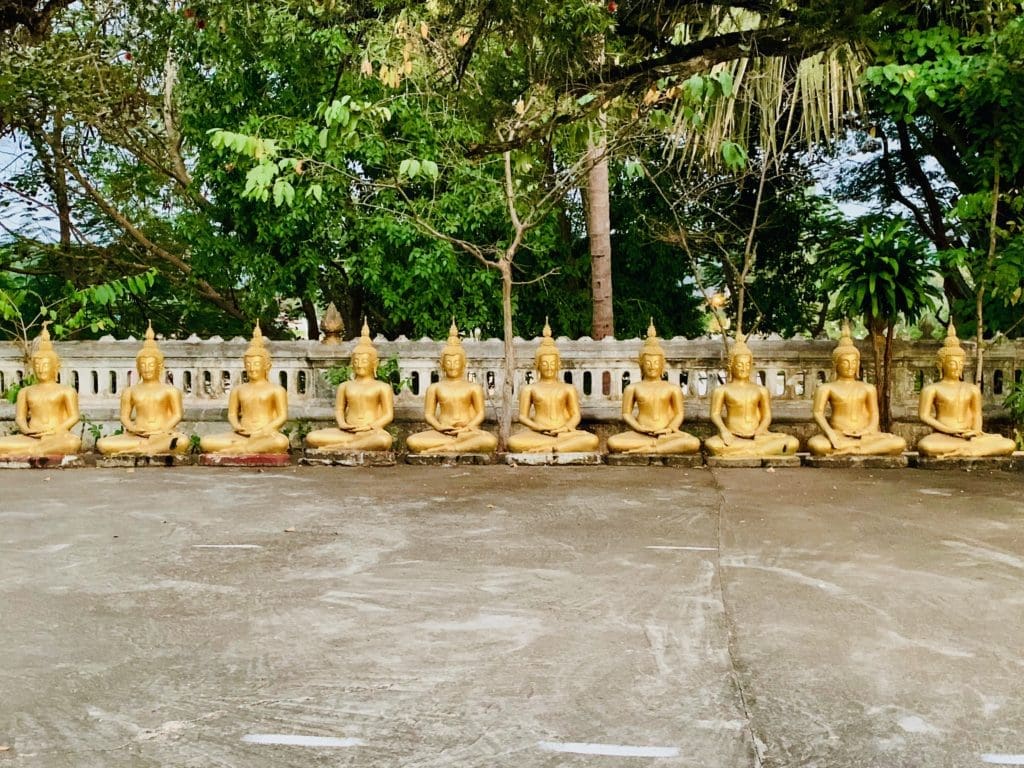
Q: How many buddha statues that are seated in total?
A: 10